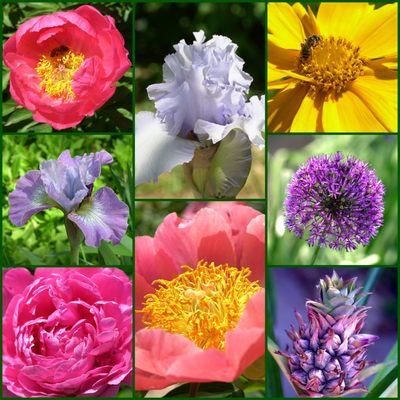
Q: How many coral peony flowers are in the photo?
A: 2